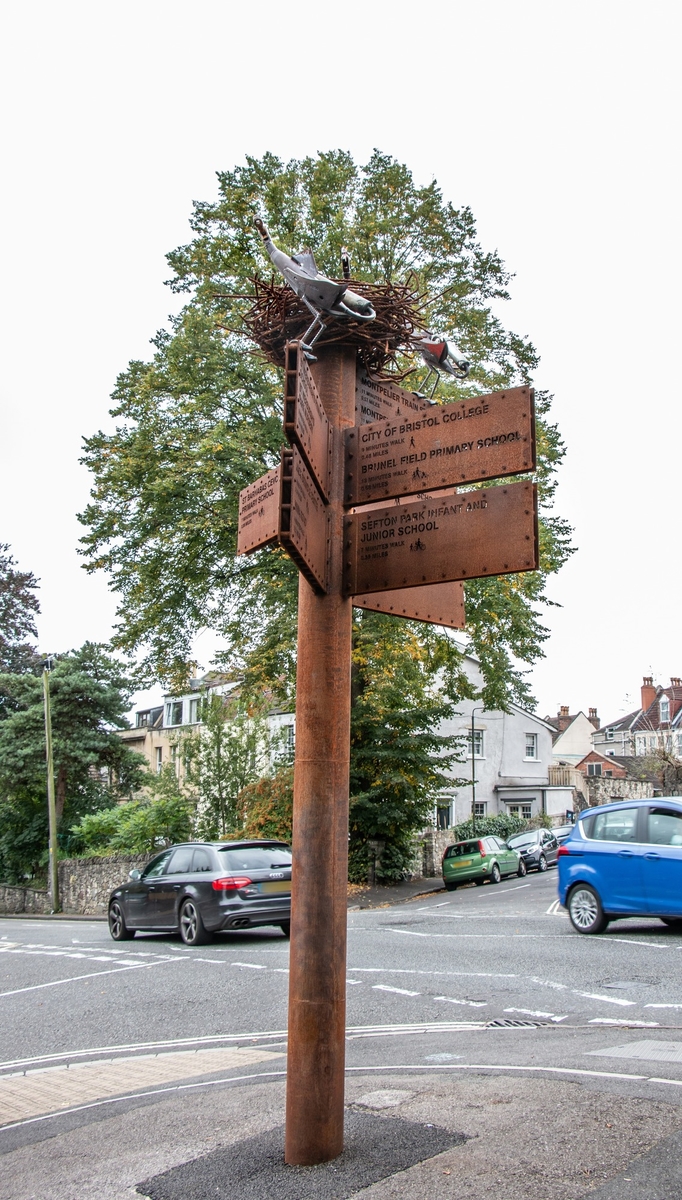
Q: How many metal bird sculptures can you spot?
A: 2